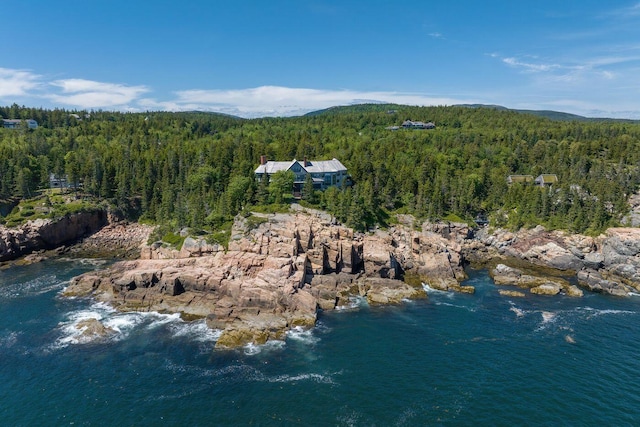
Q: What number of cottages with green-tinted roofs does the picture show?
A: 2